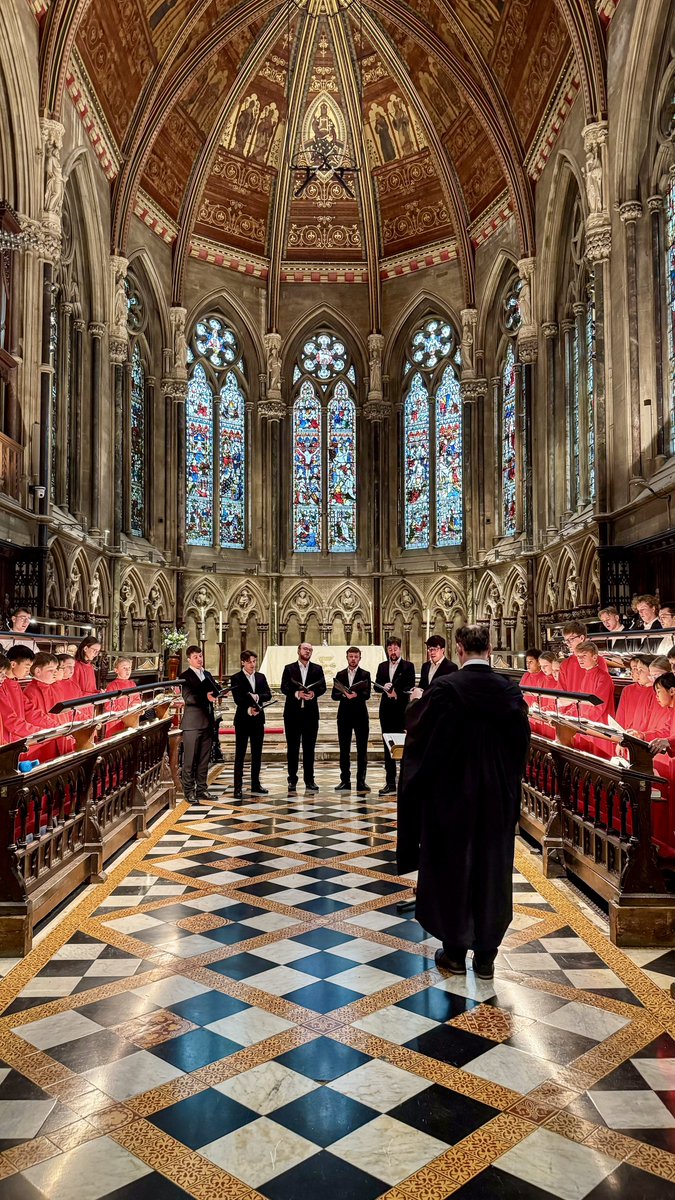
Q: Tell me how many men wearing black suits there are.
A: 6